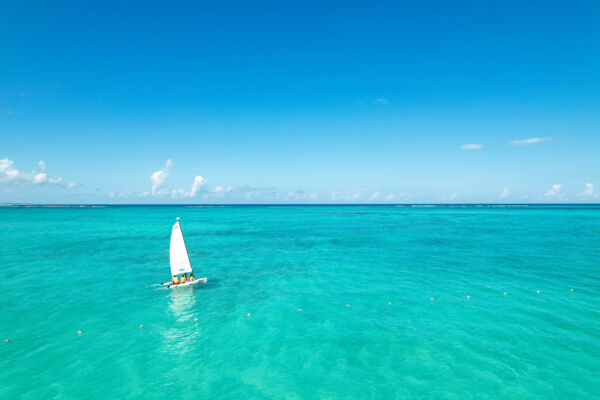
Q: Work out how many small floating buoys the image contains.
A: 13